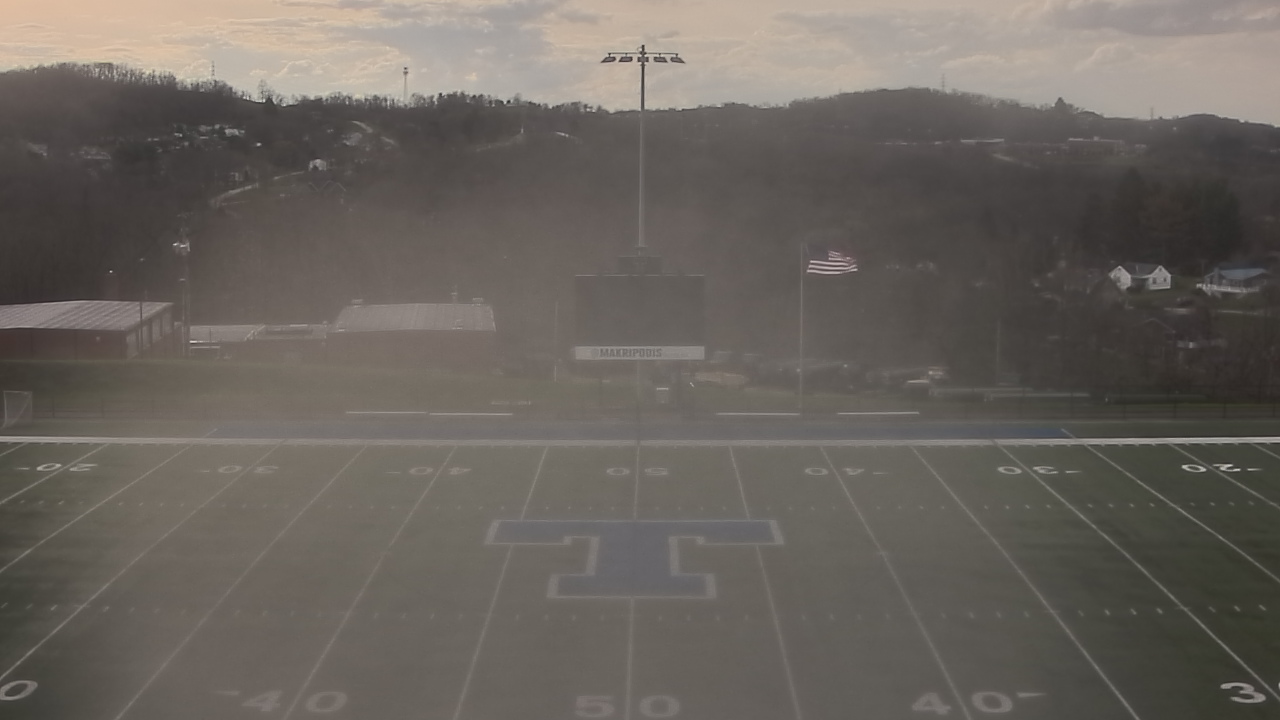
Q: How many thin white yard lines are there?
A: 15